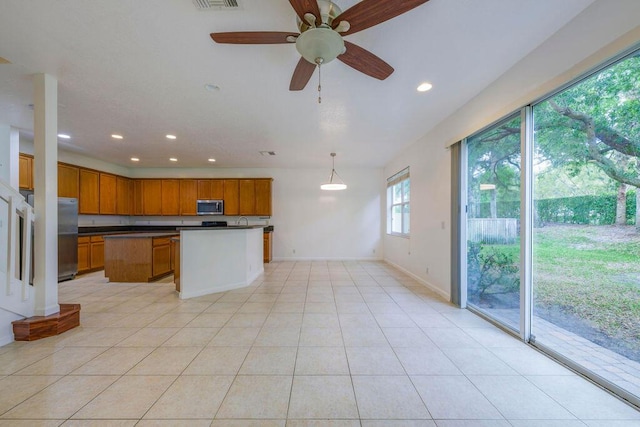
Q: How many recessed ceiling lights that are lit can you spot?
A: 7